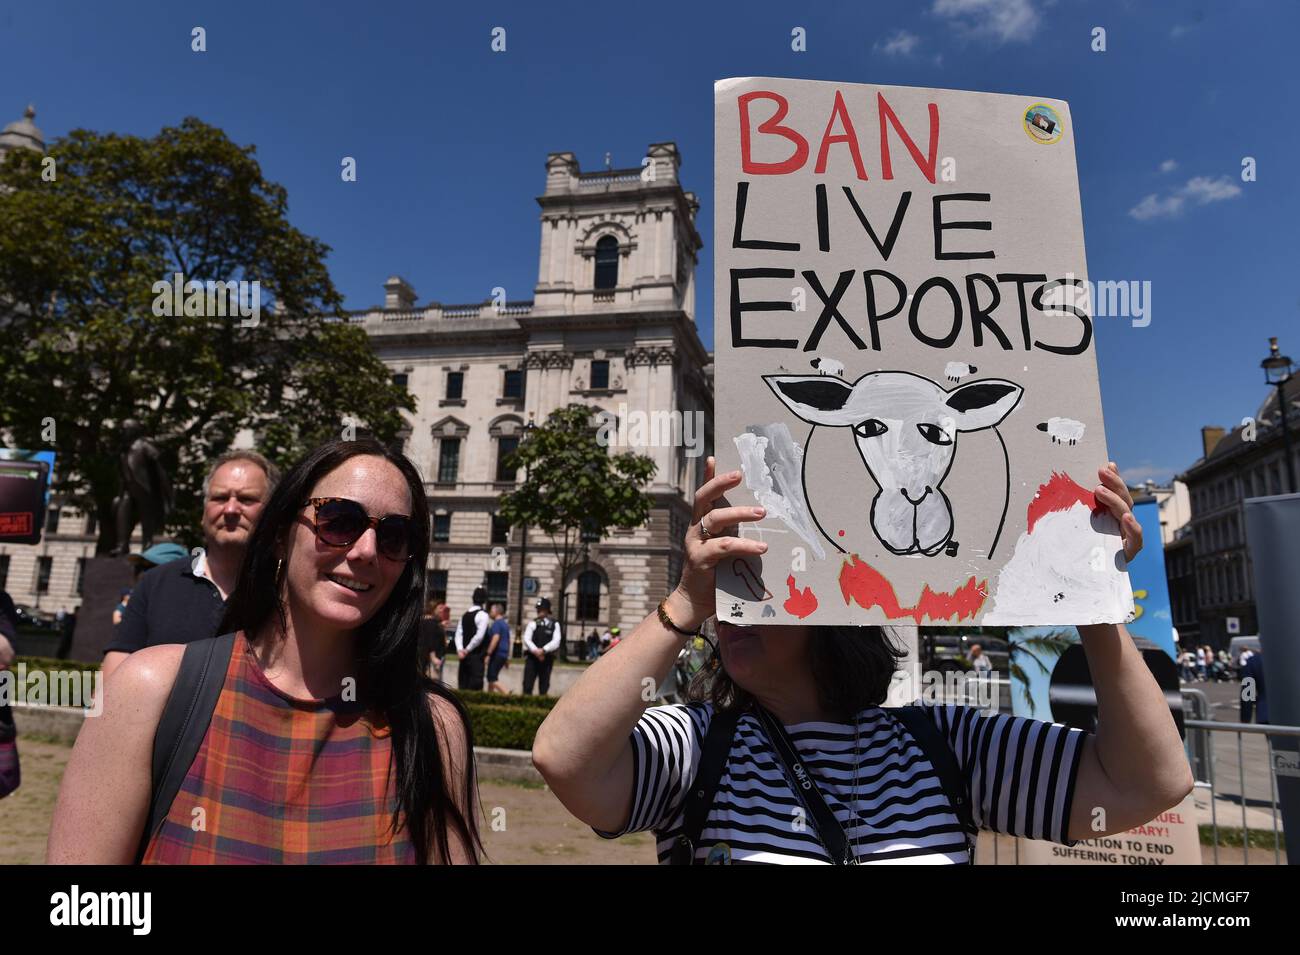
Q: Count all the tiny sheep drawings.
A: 3